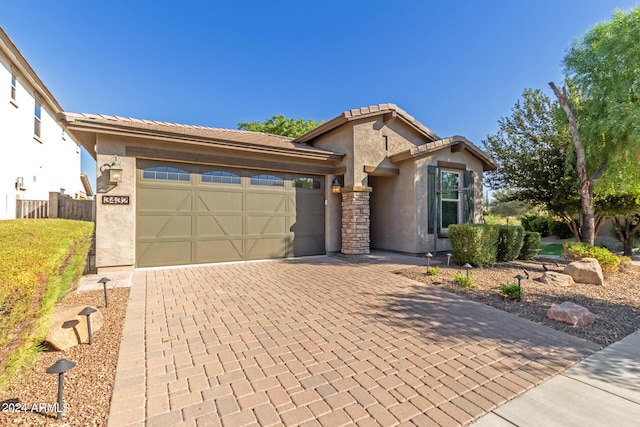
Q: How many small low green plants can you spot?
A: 3